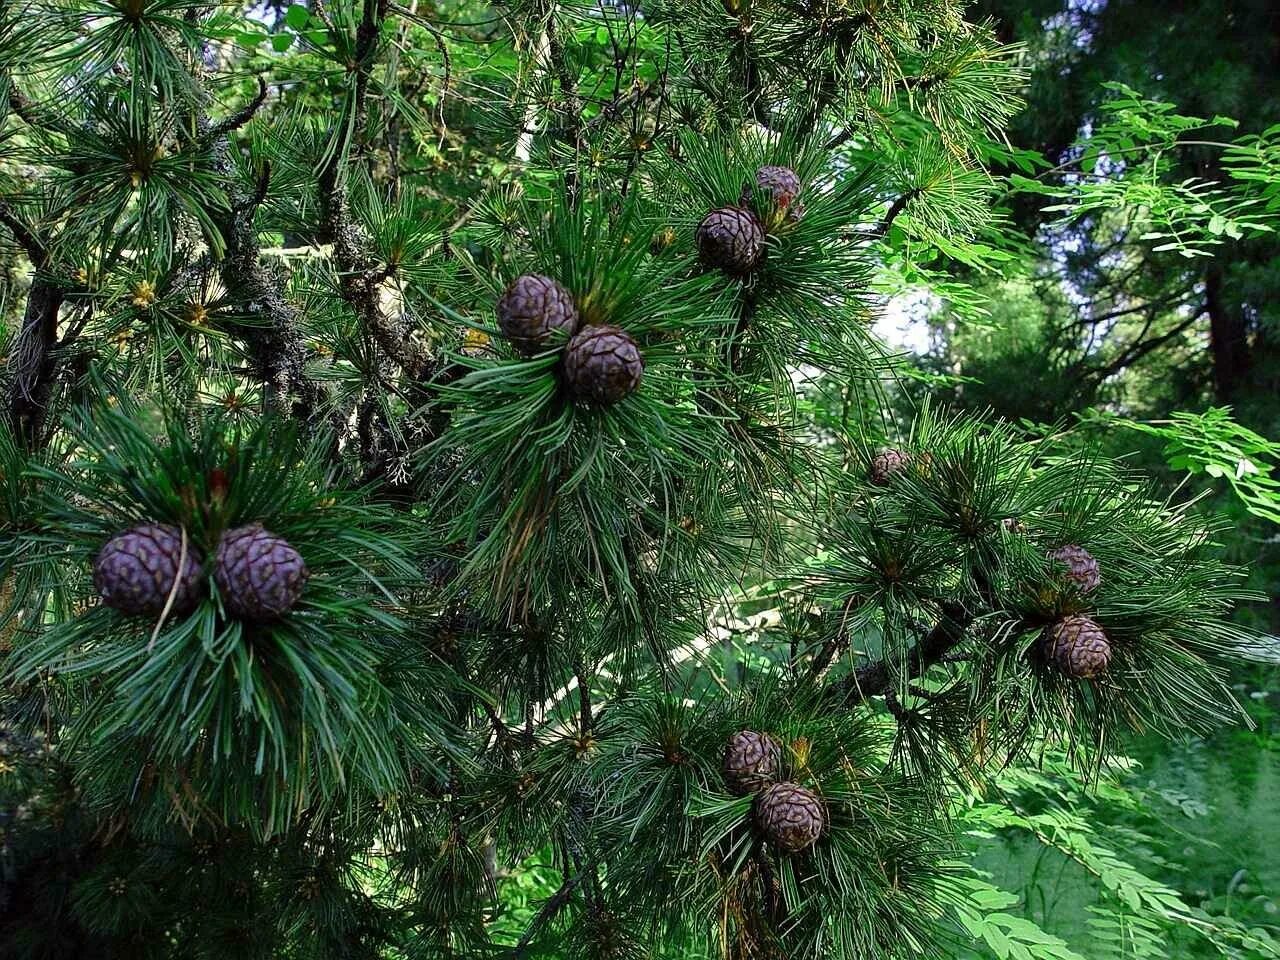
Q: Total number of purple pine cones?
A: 11